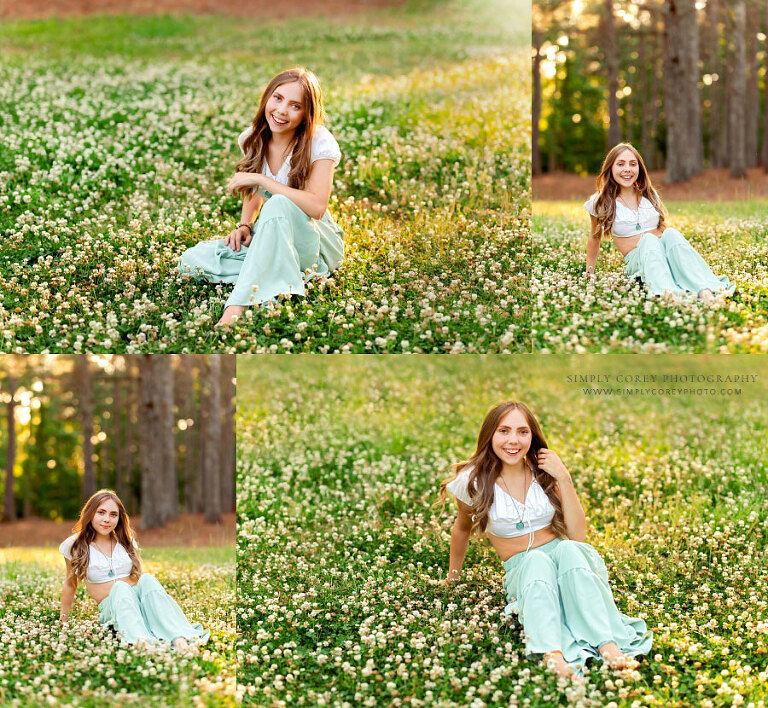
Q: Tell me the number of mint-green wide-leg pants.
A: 4